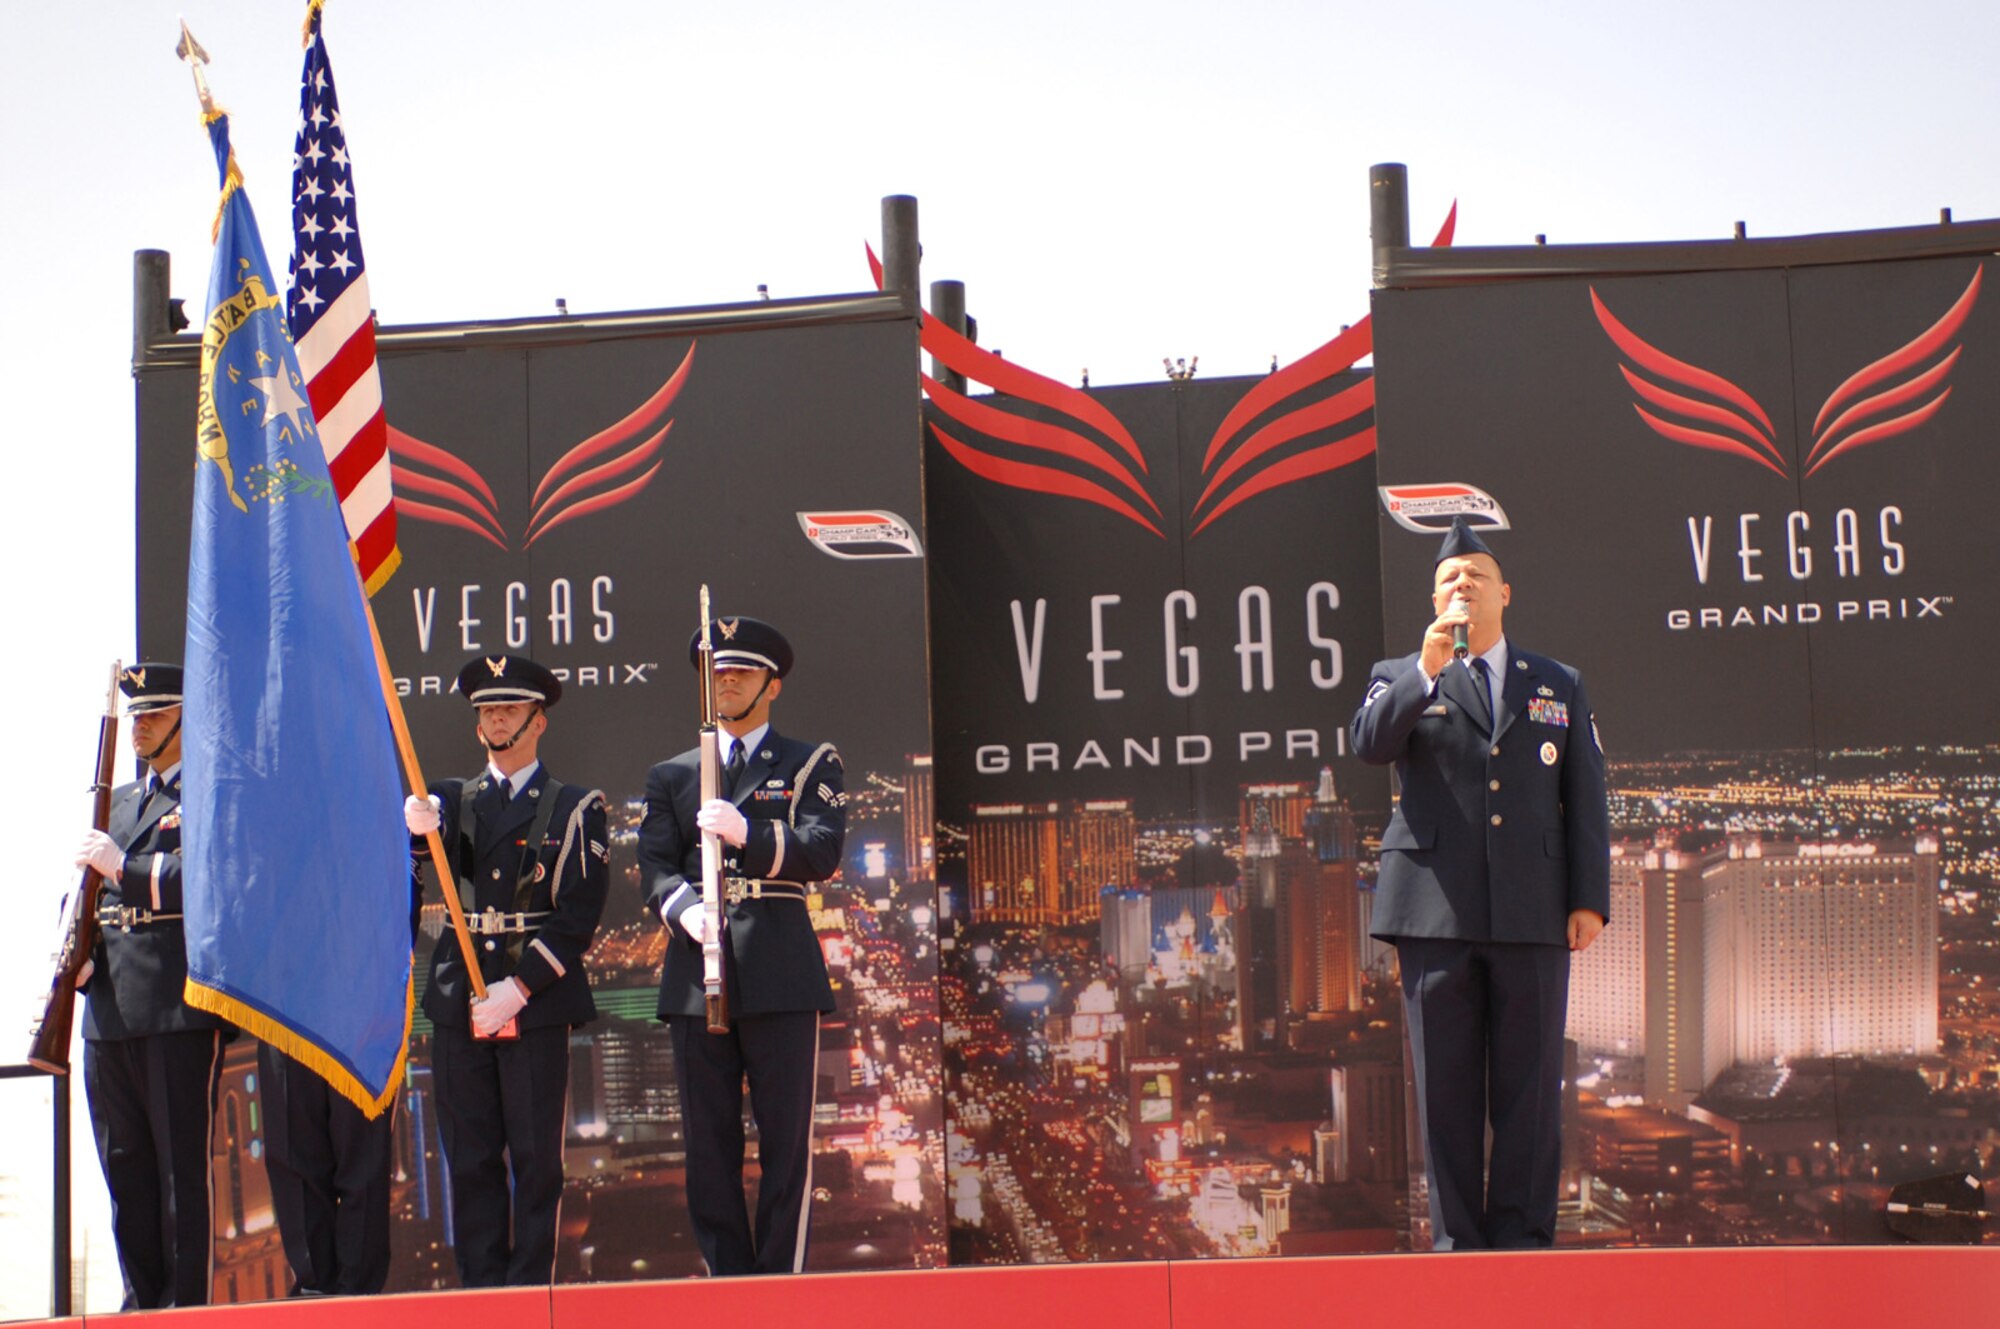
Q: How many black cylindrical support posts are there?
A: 4